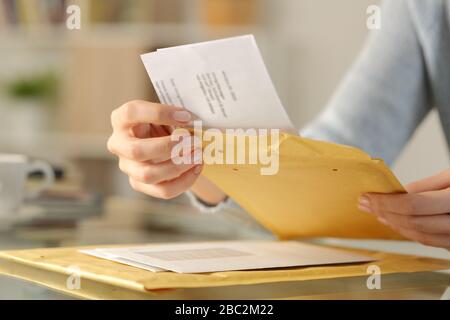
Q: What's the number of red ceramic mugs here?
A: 0